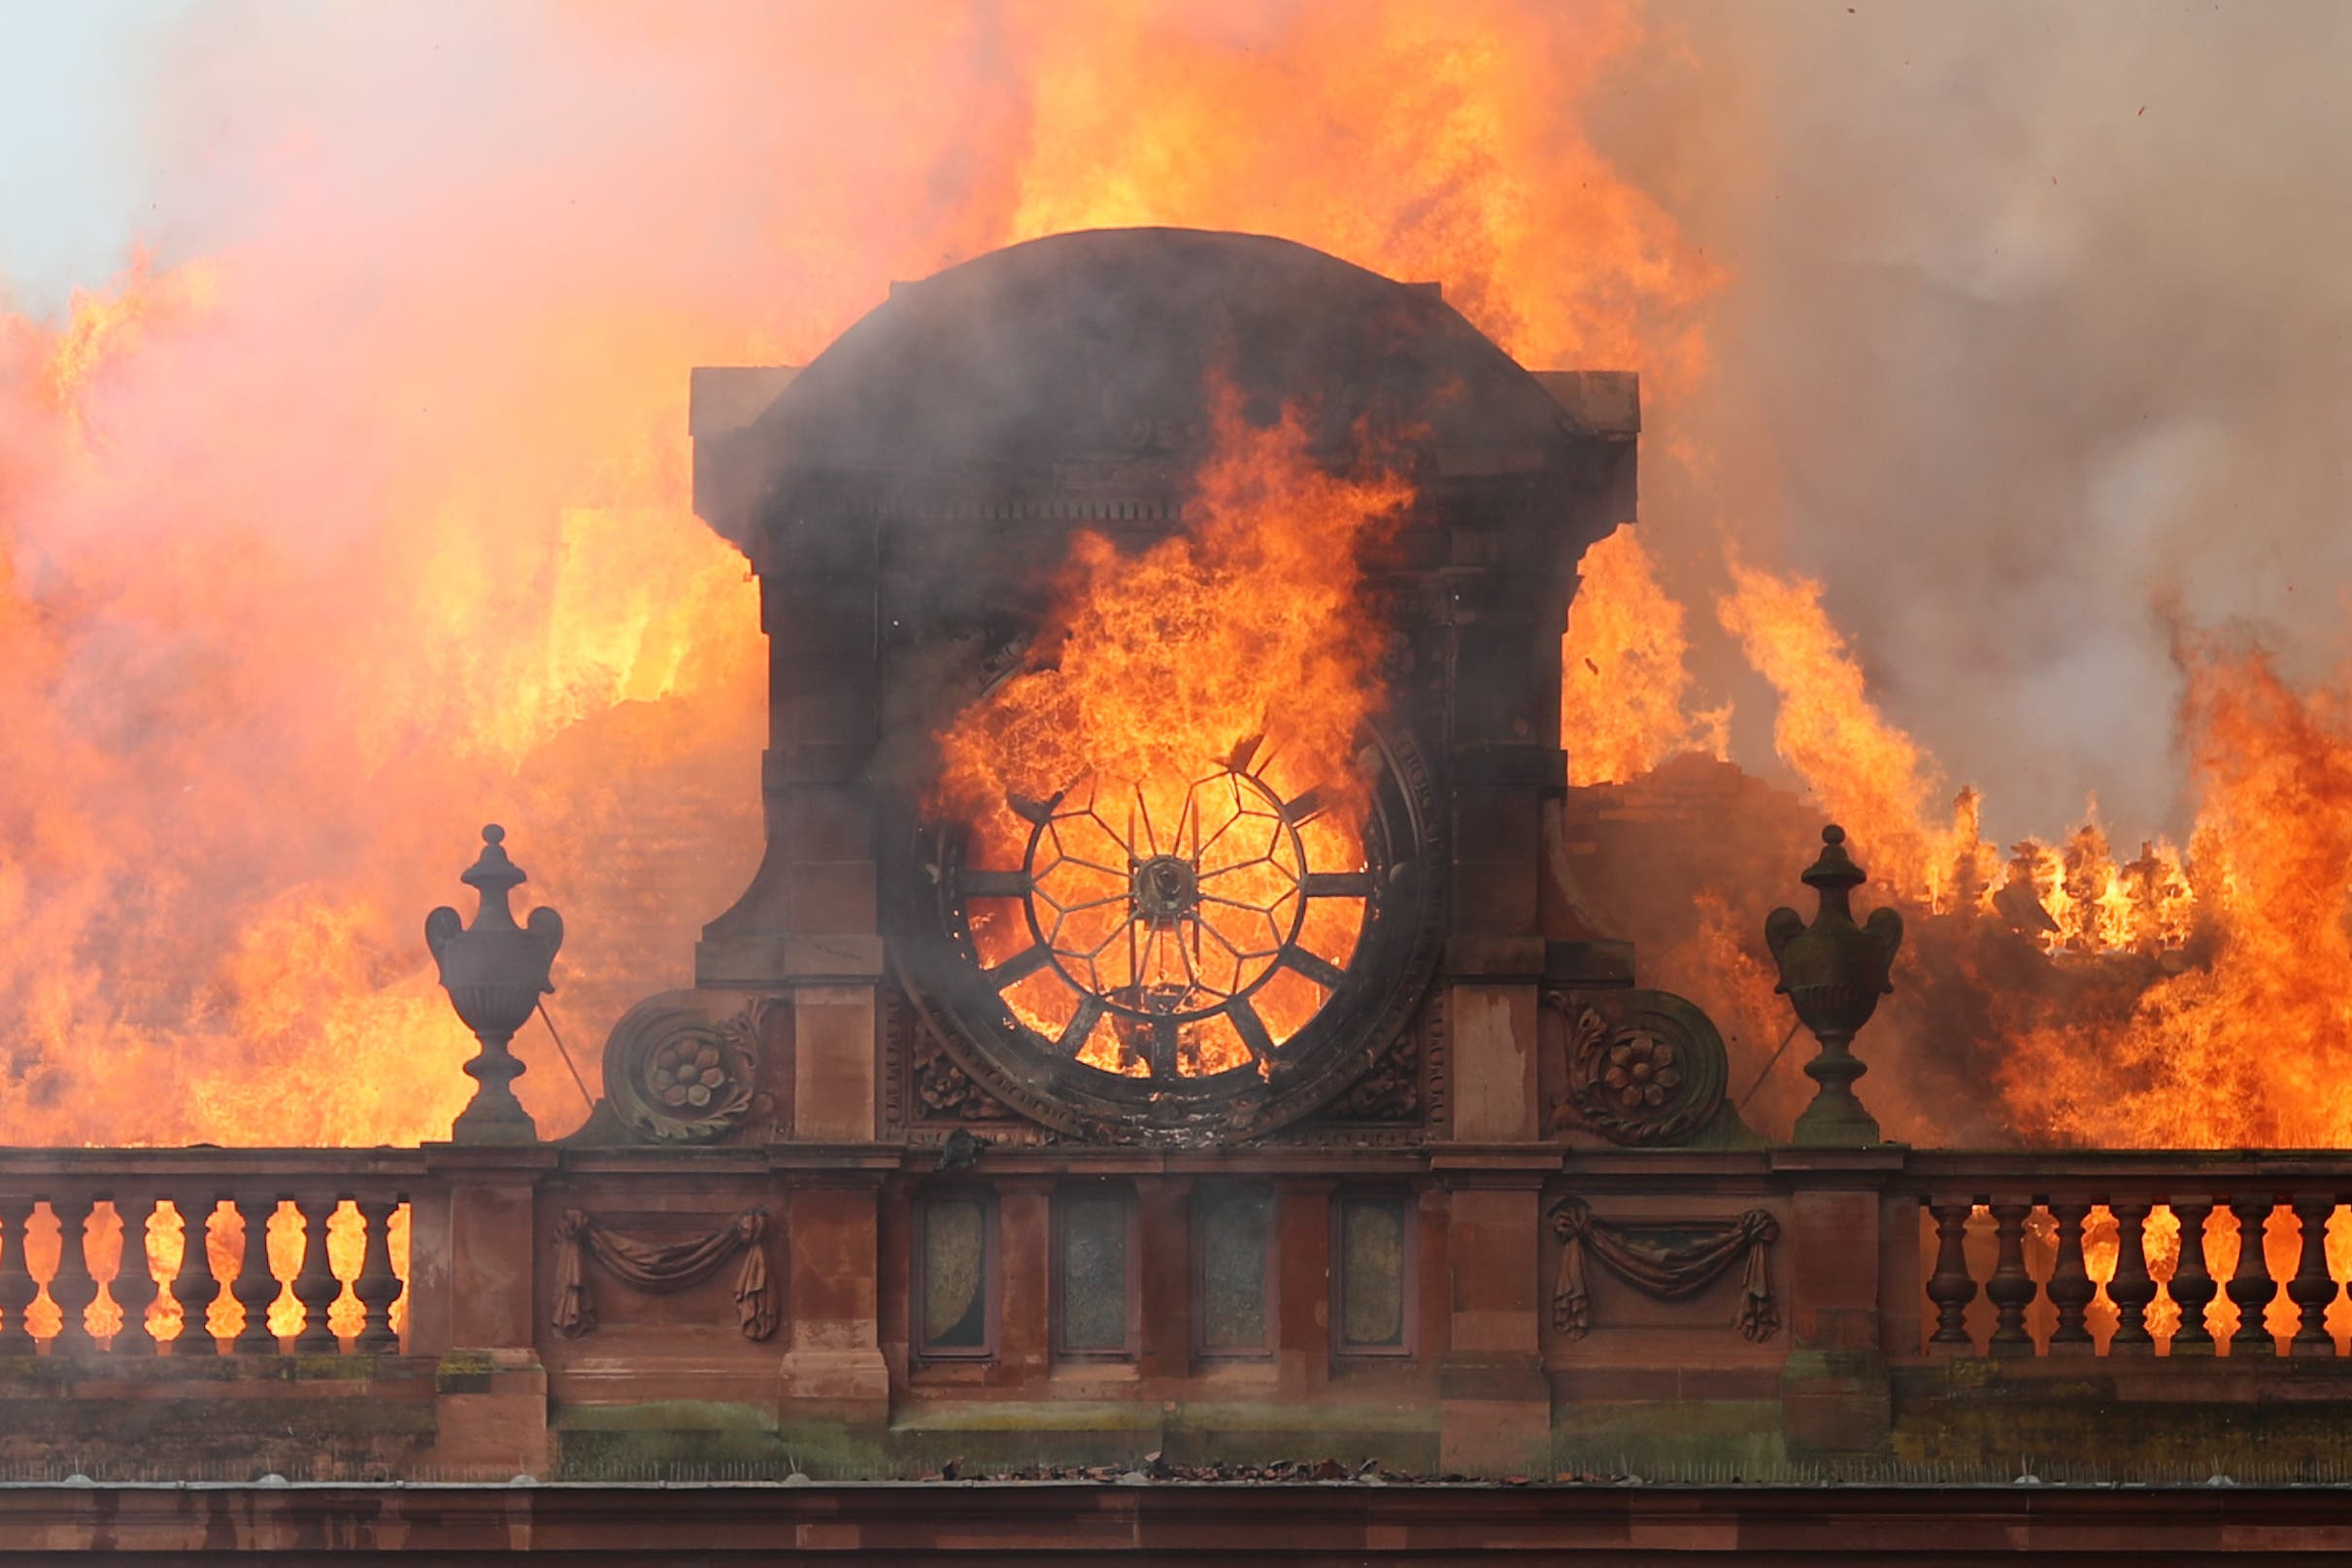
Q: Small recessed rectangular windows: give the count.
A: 4